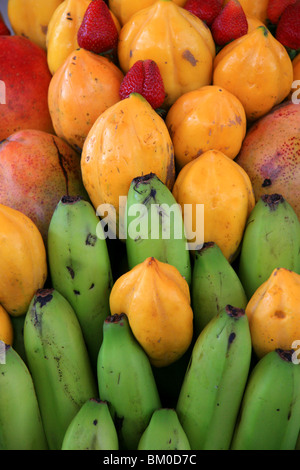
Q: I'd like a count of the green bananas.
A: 11